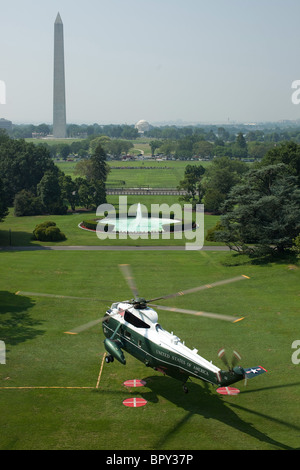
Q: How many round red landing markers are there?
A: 3